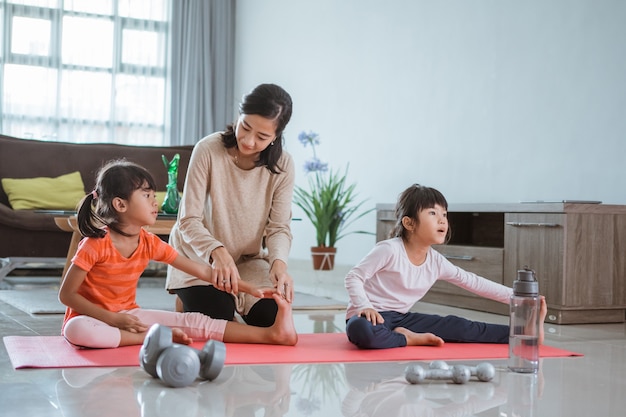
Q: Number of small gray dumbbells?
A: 2